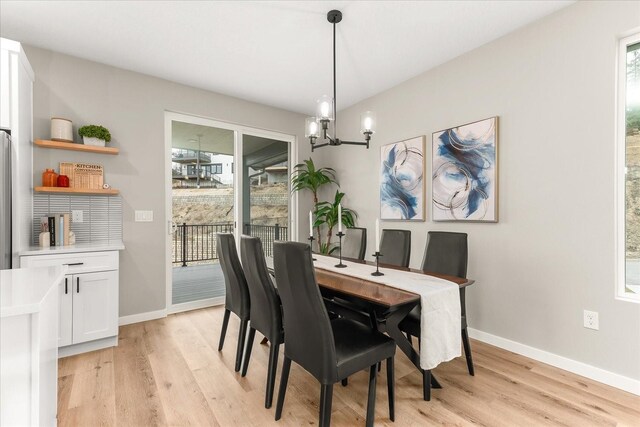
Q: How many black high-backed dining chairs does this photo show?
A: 6